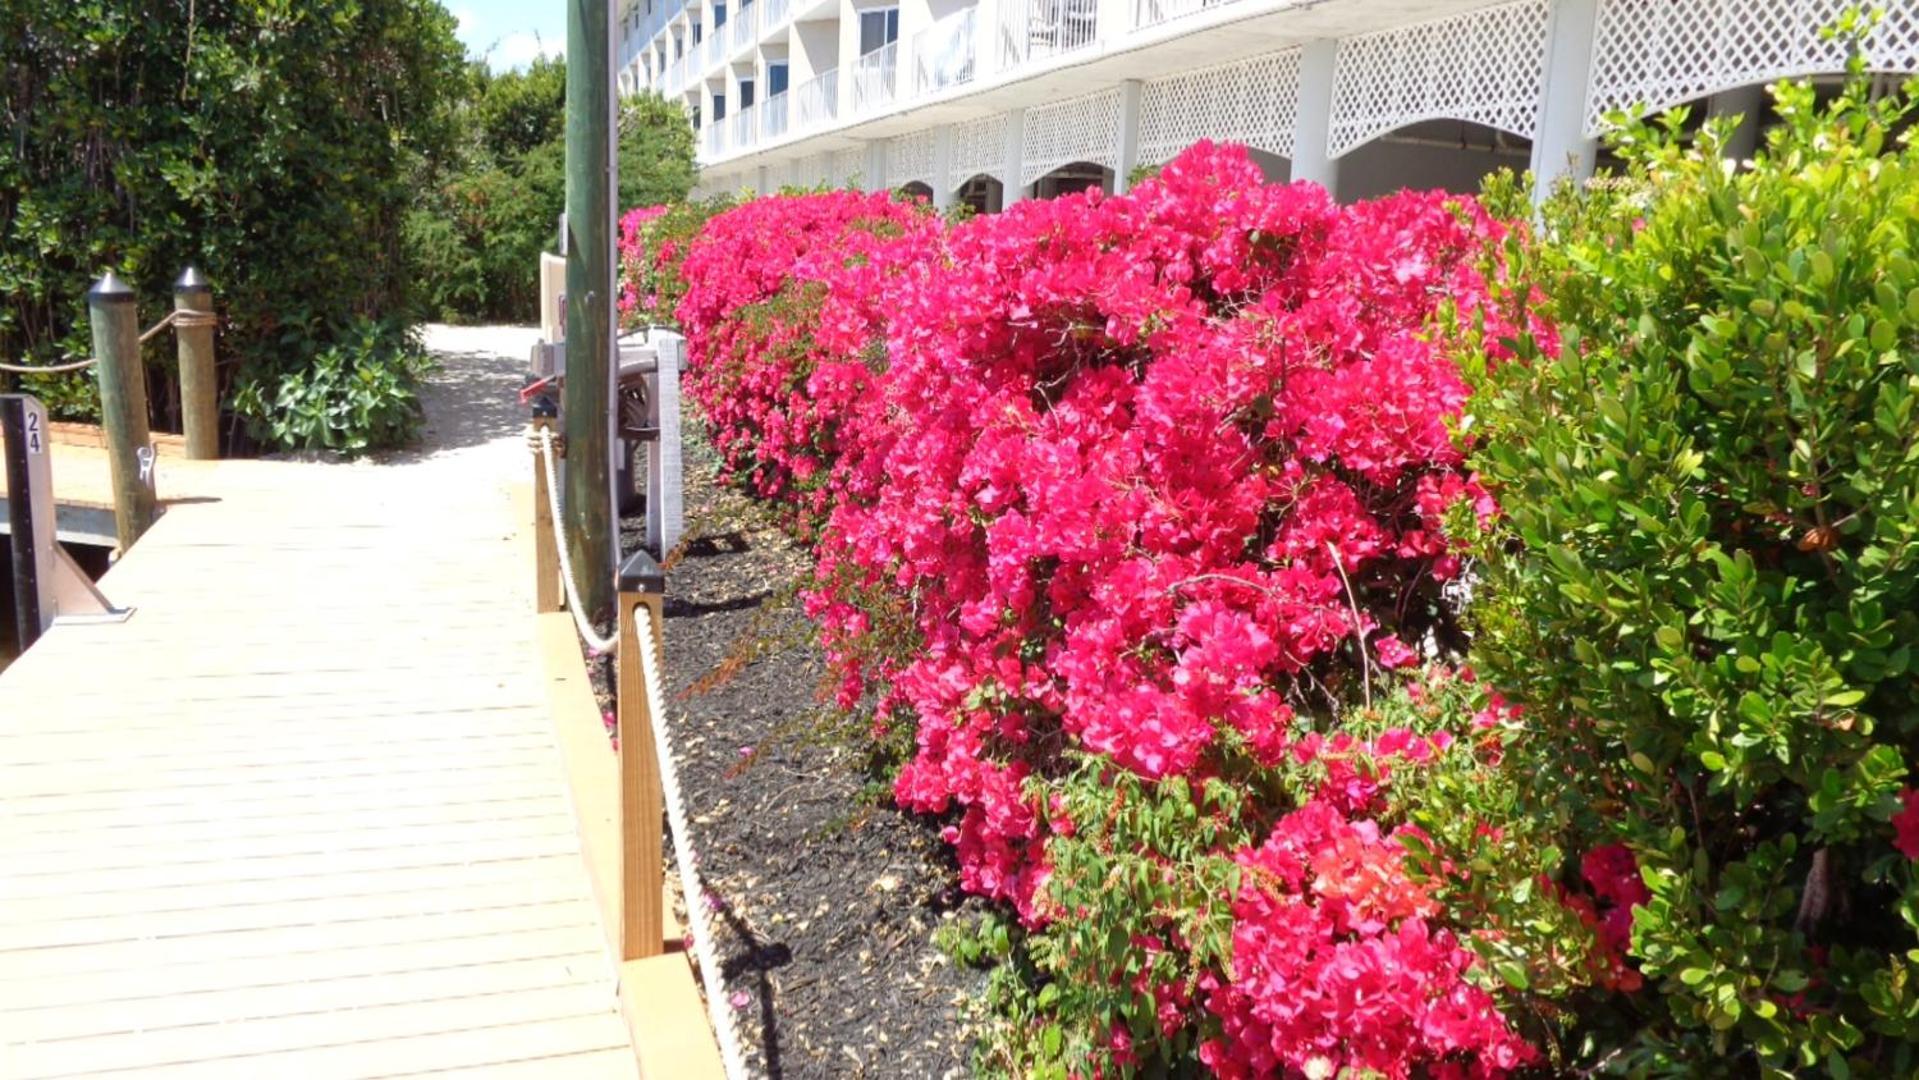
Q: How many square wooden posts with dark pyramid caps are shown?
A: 2